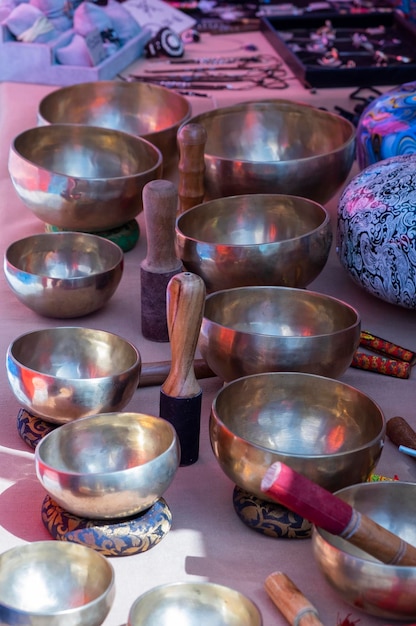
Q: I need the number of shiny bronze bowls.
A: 12